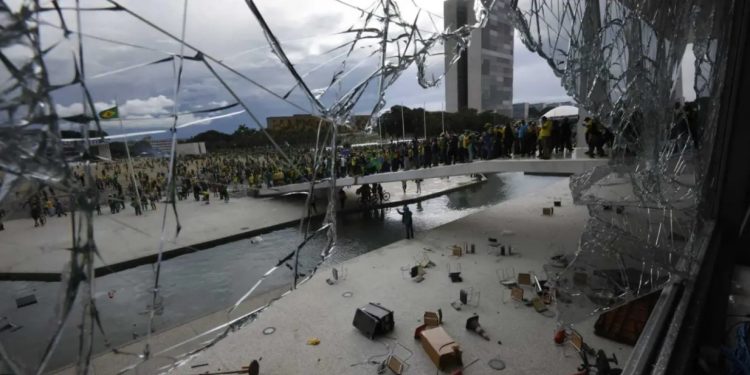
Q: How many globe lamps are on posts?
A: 0